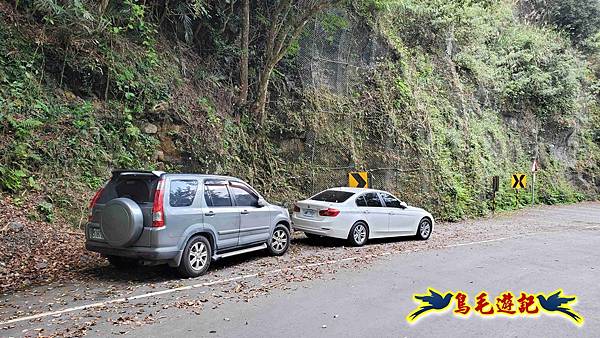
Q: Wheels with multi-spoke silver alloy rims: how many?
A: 4